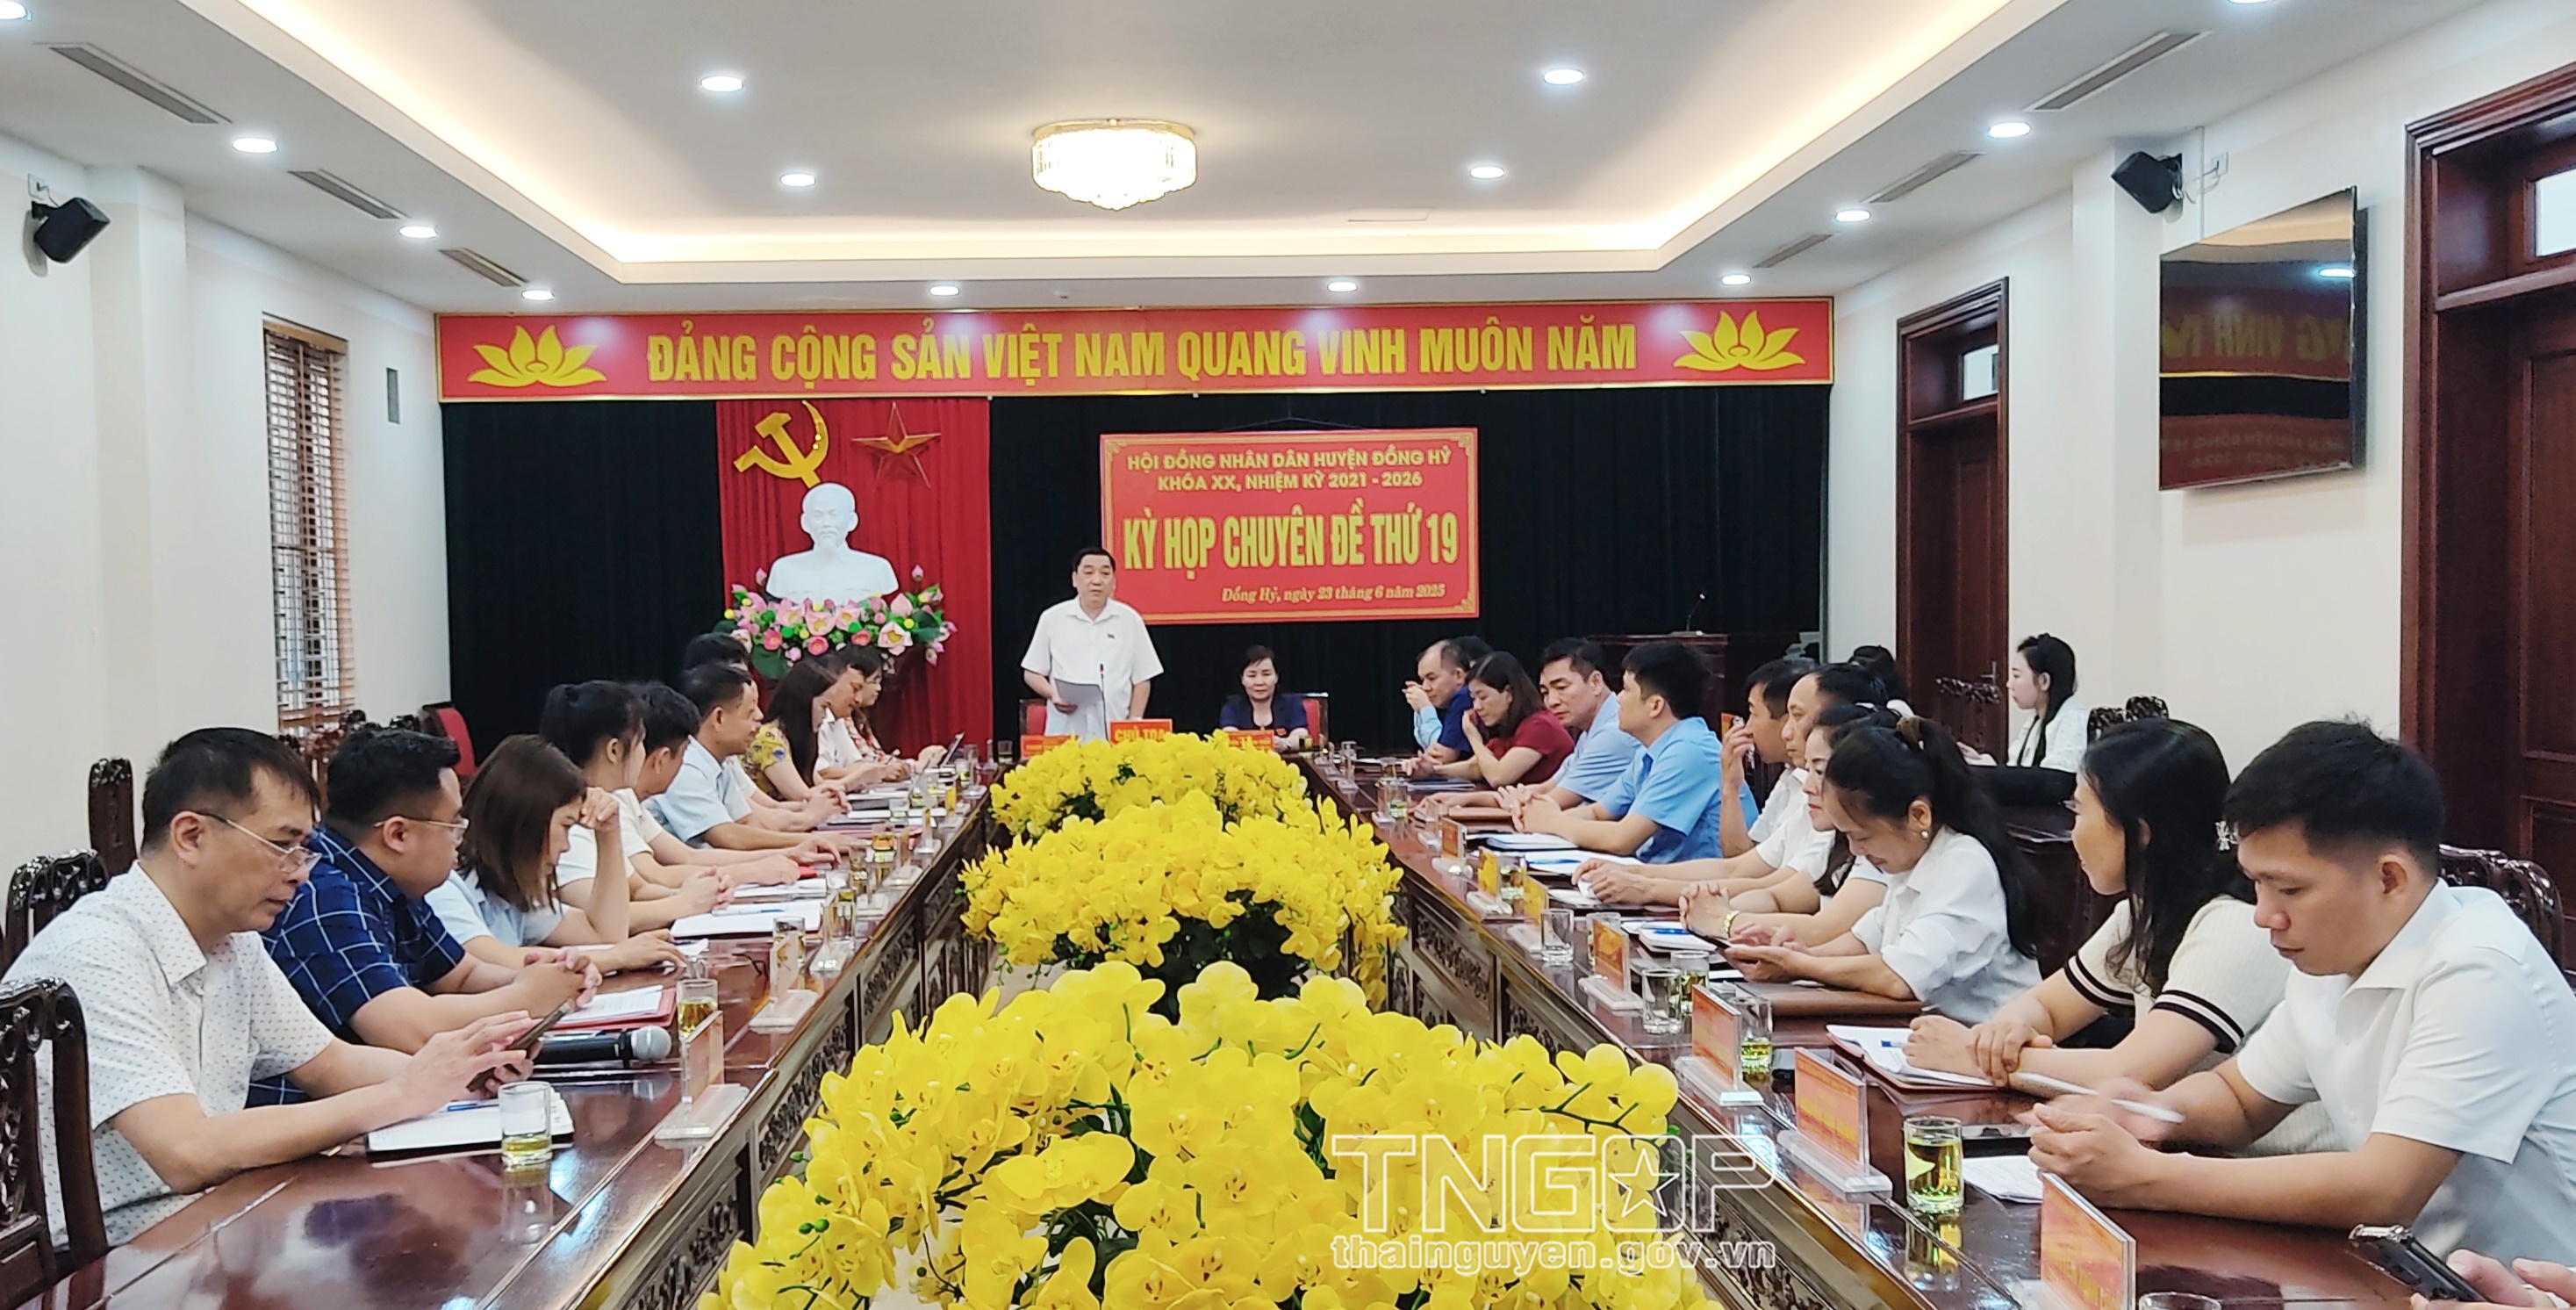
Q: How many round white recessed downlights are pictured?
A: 14